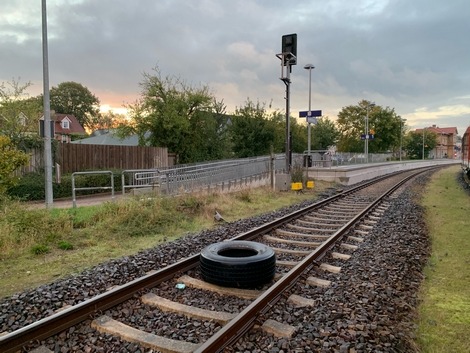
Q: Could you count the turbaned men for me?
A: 0